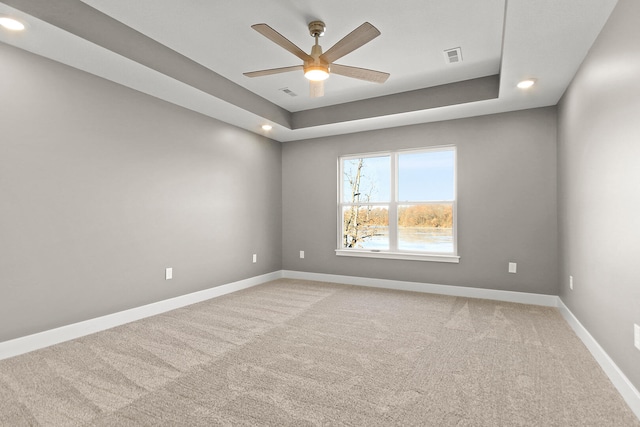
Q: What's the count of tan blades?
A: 5